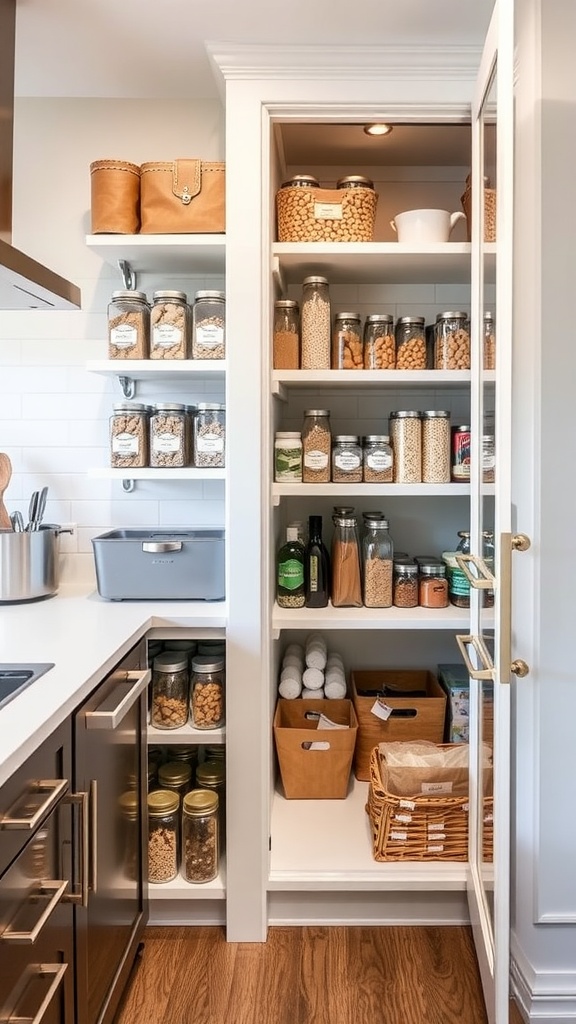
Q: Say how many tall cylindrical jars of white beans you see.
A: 3